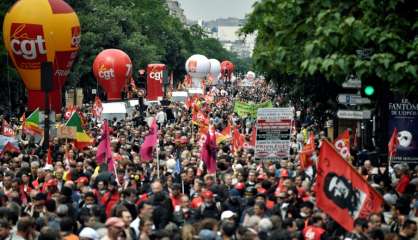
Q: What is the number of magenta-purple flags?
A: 3